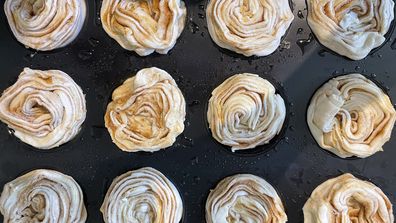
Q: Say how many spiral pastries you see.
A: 12